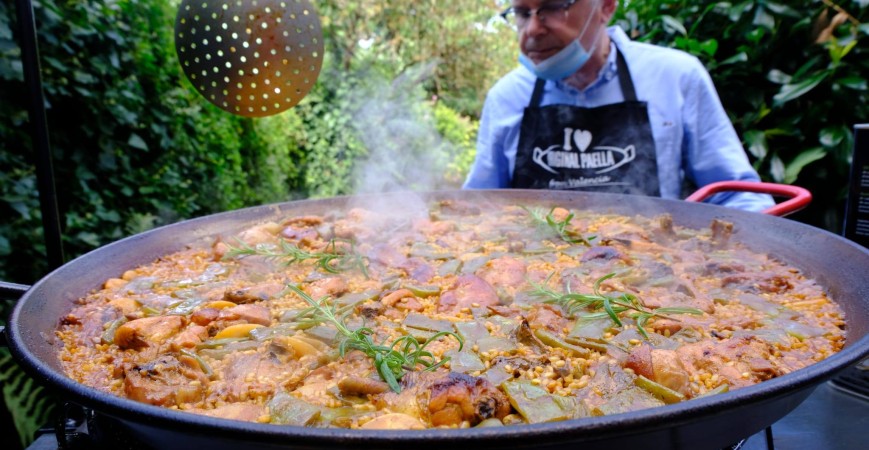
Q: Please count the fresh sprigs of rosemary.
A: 4